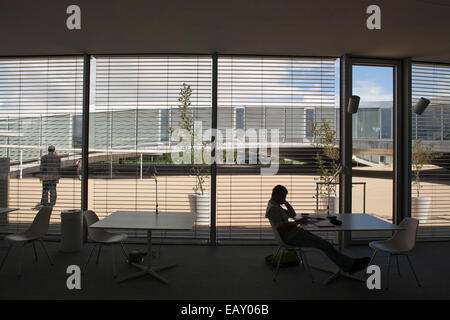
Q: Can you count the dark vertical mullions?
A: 4